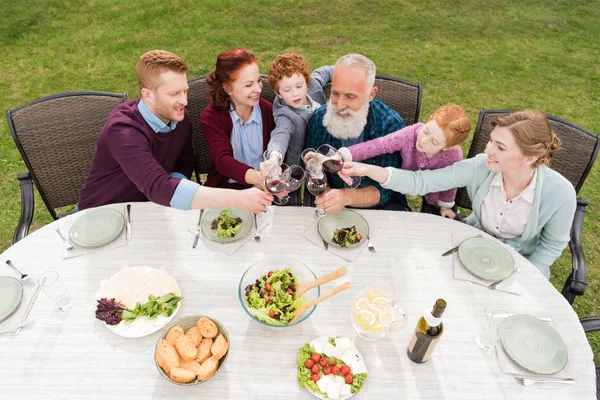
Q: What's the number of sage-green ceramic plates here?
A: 6